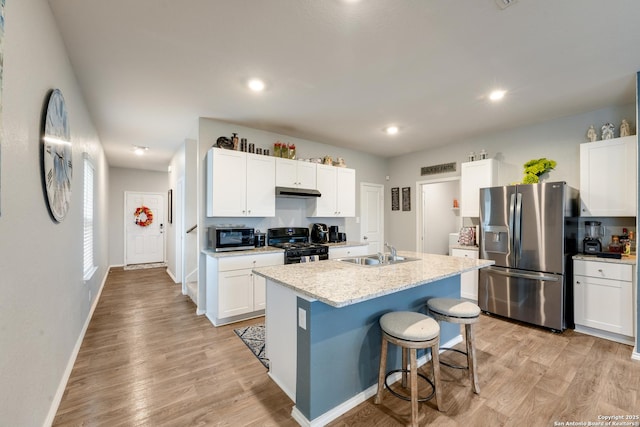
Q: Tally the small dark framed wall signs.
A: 2